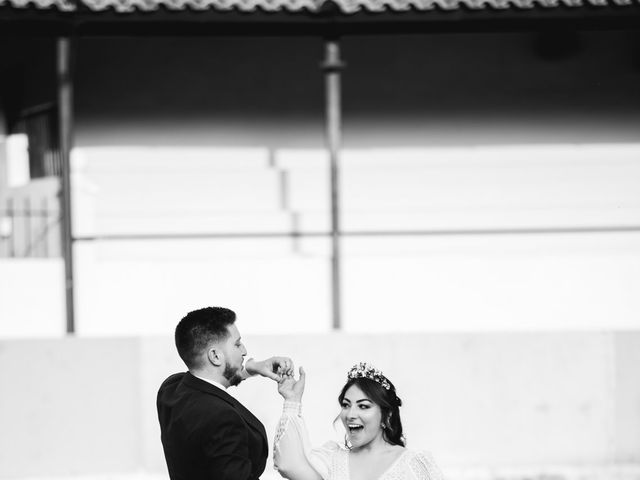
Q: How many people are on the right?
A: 1